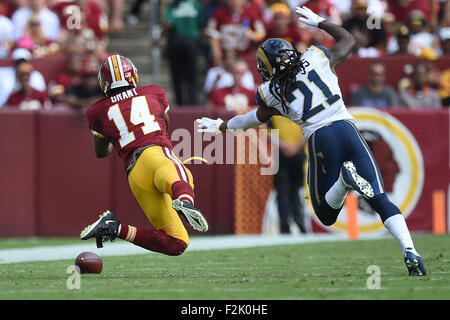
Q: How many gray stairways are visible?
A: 1